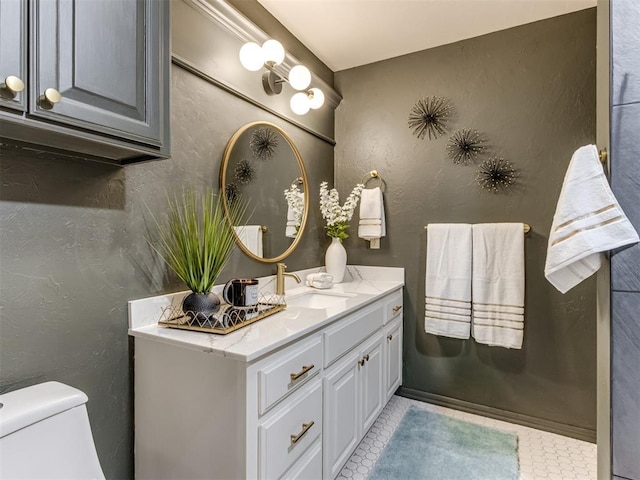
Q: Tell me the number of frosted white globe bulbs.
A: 5